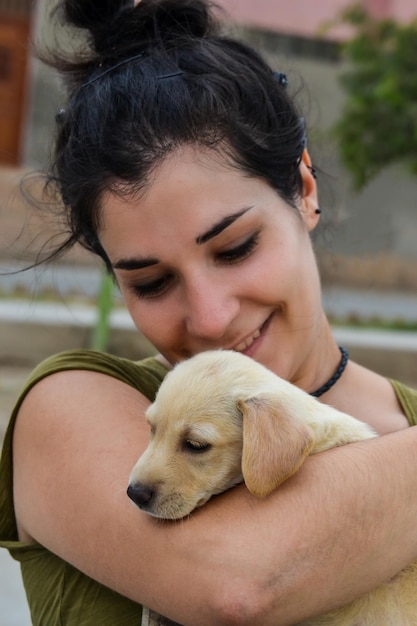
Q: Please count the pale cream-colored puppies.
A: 1